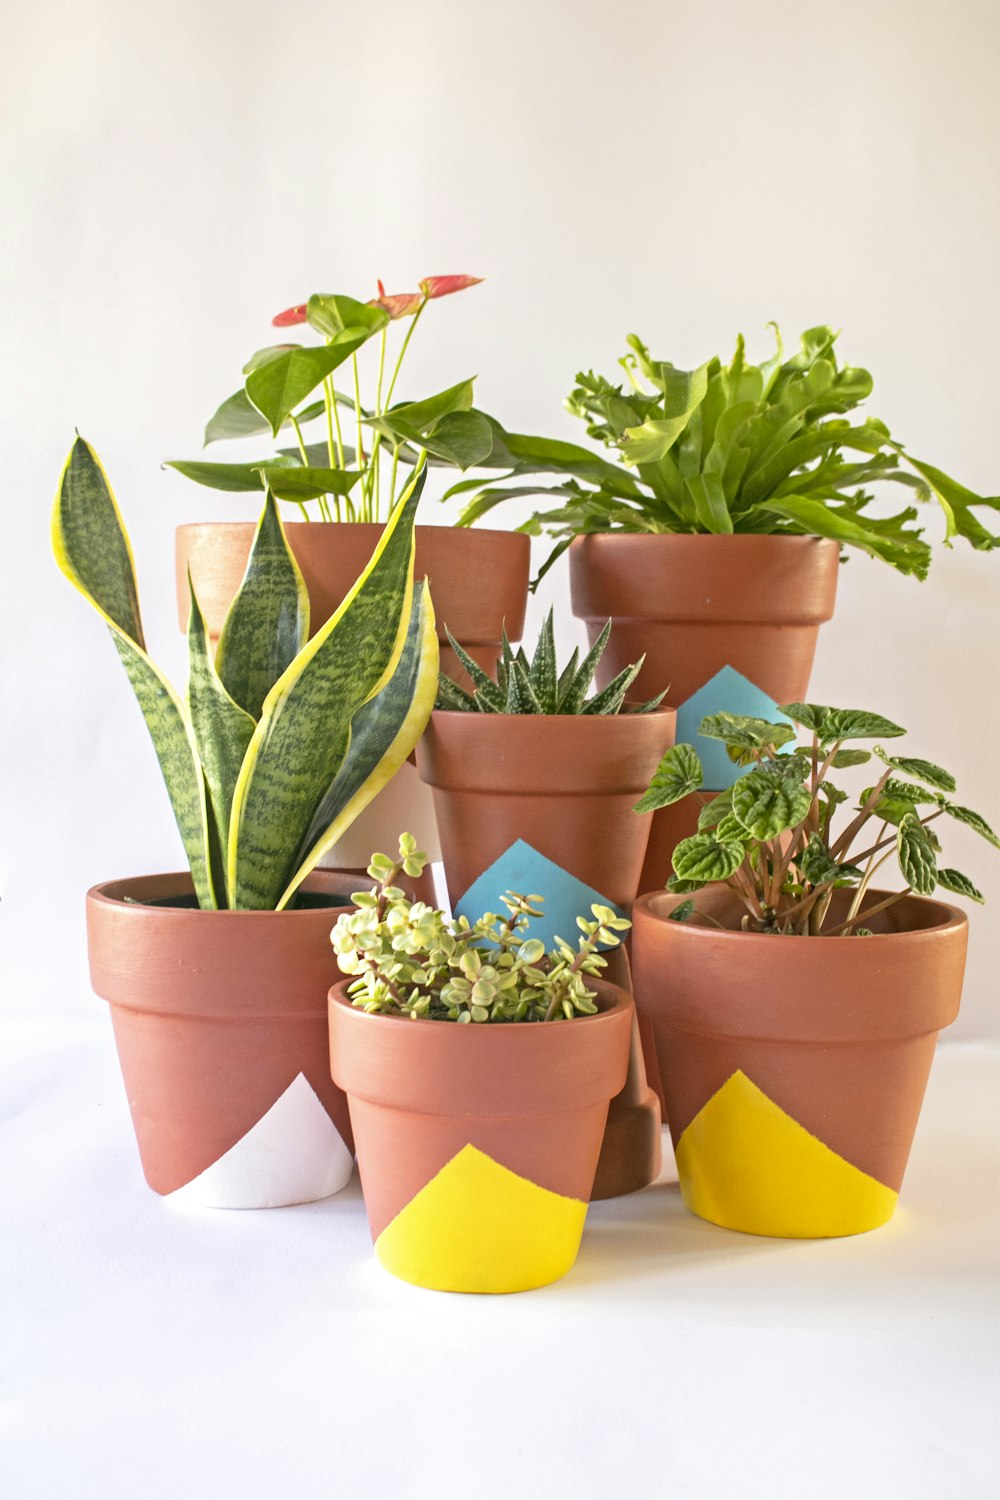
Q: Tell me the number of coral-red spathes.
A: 3